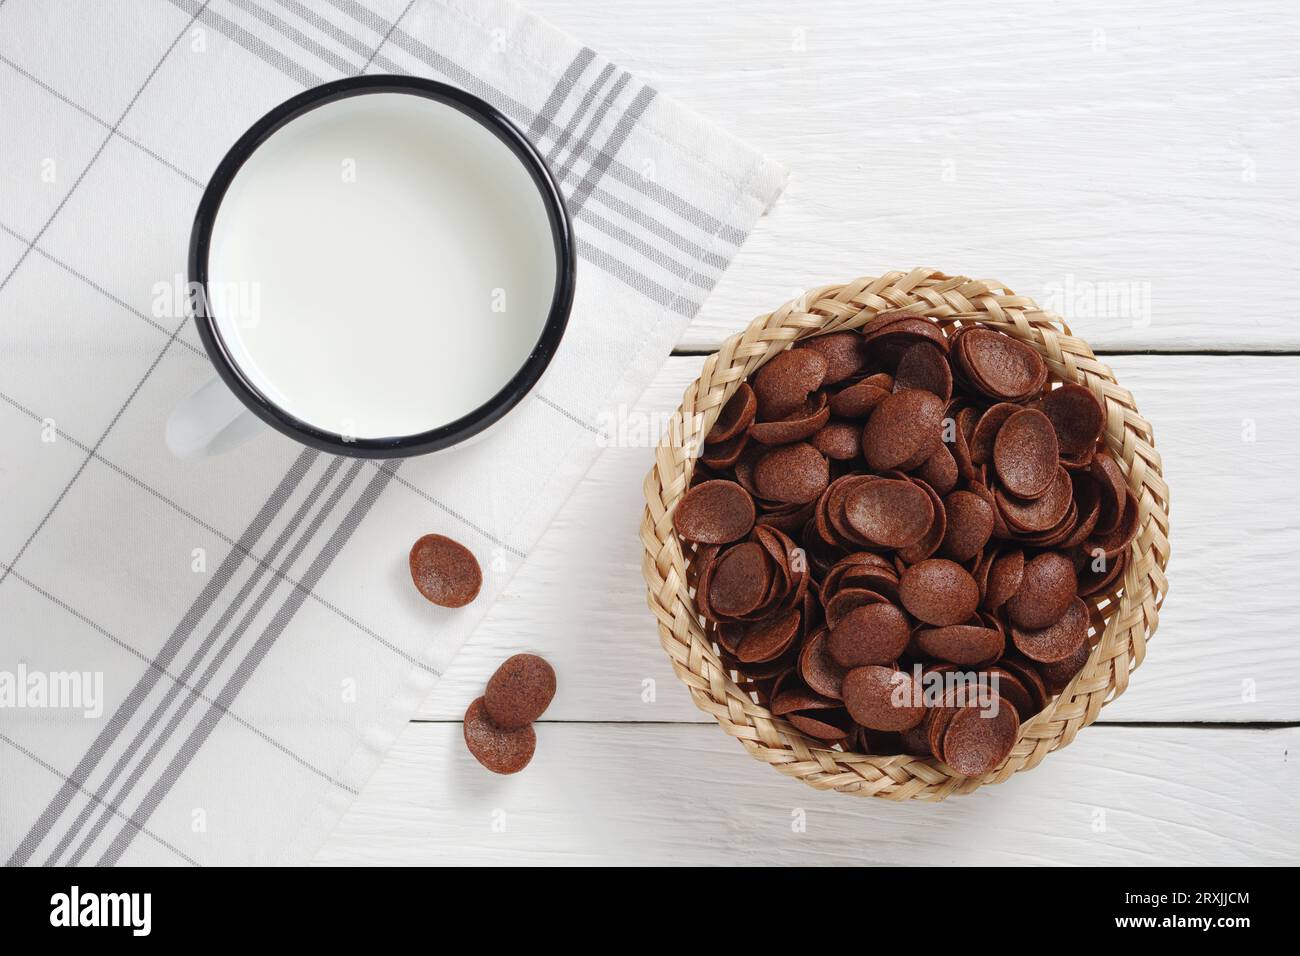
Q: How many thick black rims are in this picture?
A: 1